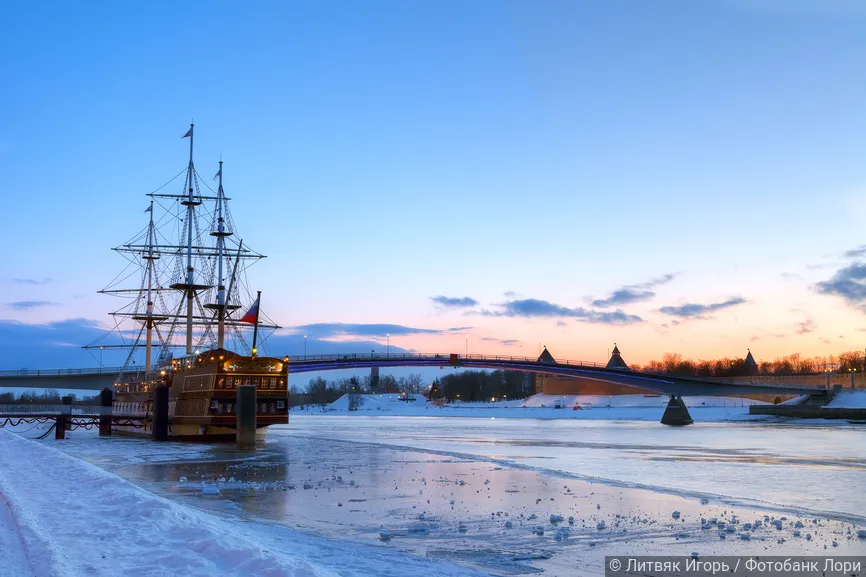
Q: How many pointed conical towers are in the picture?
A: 3